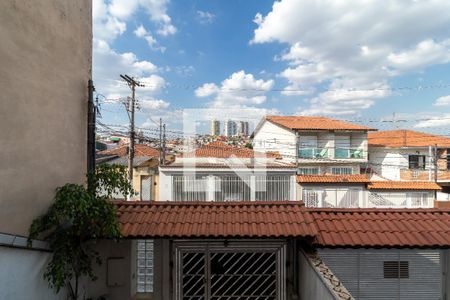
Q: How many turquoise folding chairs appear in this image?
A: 0